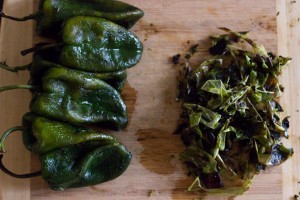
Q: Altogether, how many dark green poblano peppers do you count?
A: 6